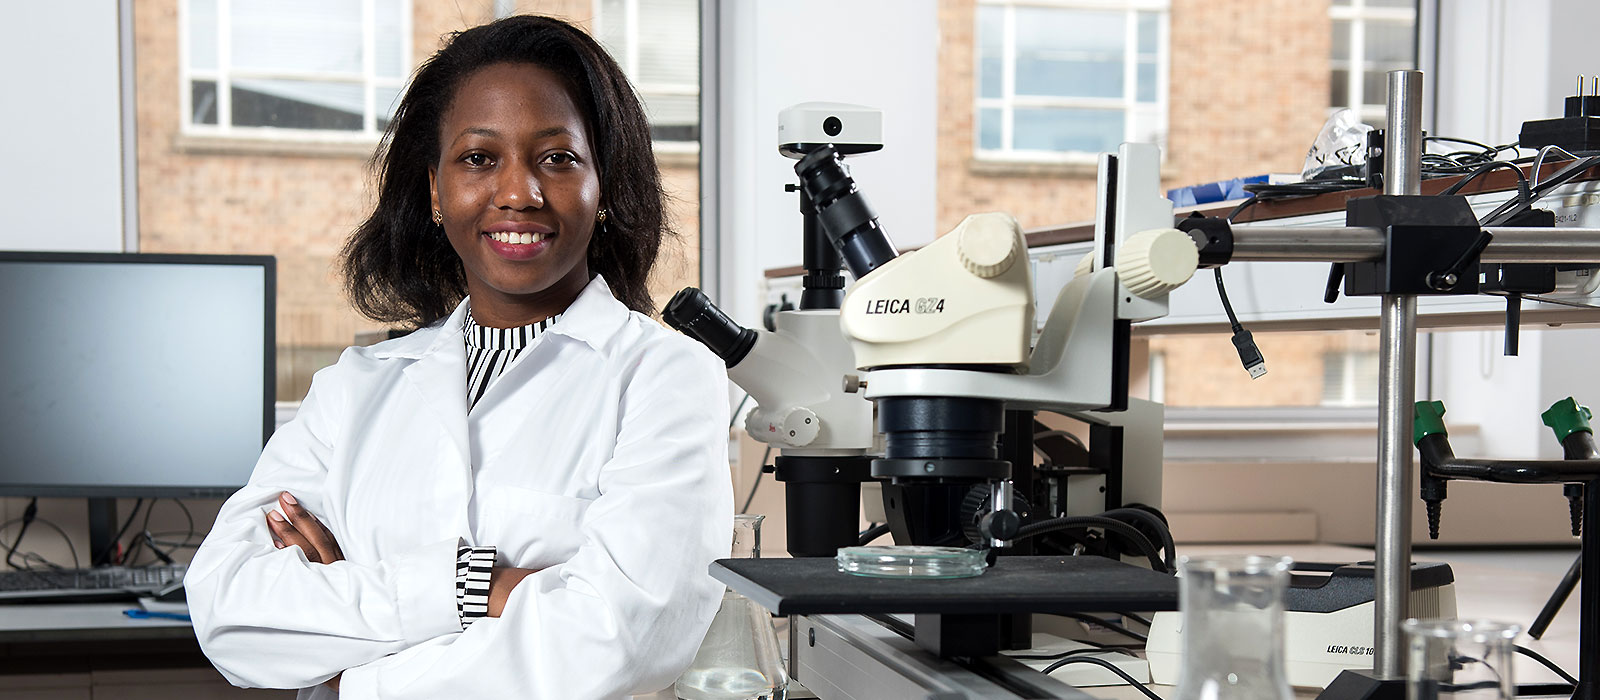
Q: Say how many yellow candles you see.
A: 0